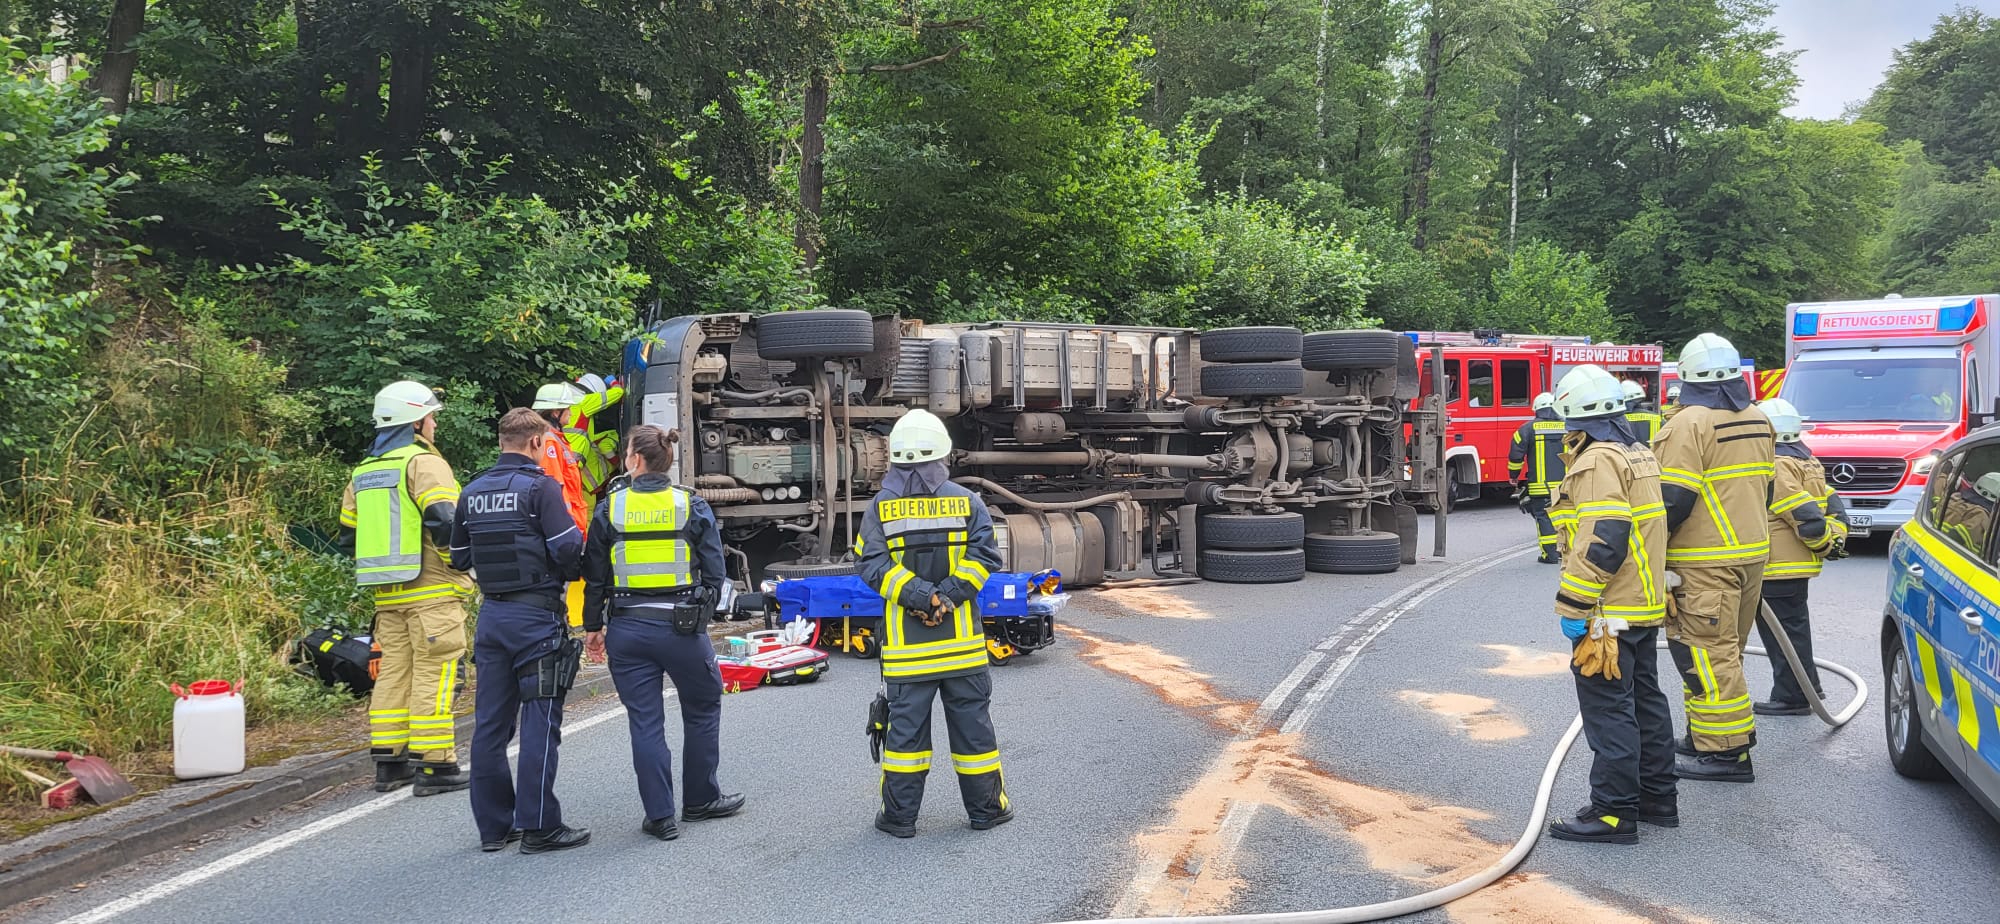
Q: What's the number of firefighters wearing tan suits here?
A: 4